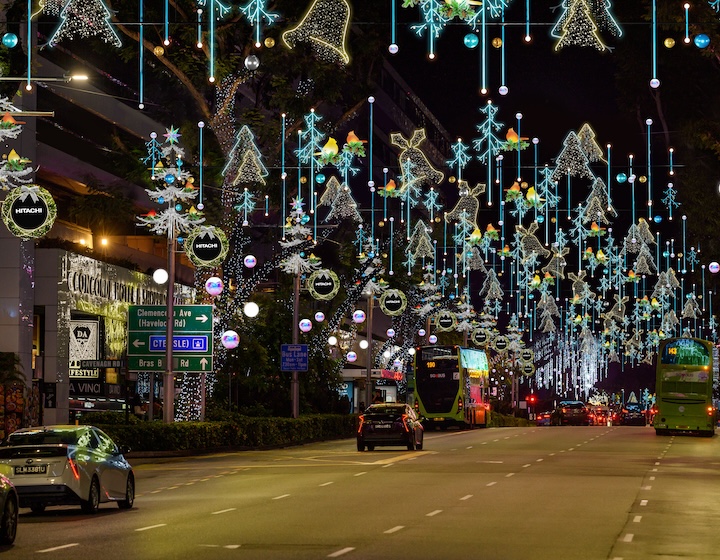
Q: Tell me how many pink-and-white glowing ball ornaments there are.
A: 12